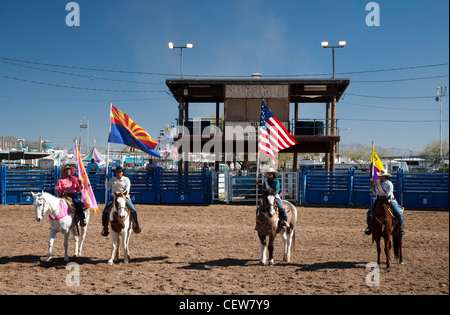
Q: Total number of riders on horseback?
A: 4